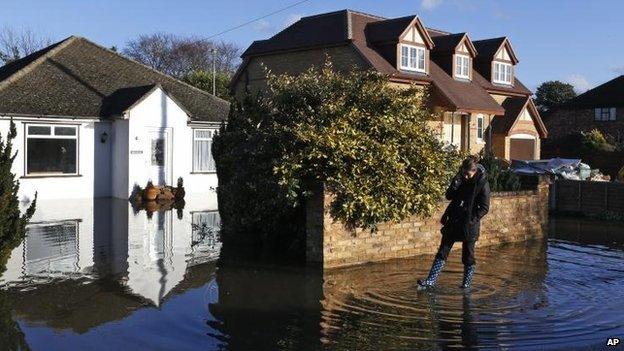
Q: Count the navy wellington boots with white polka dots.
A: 2